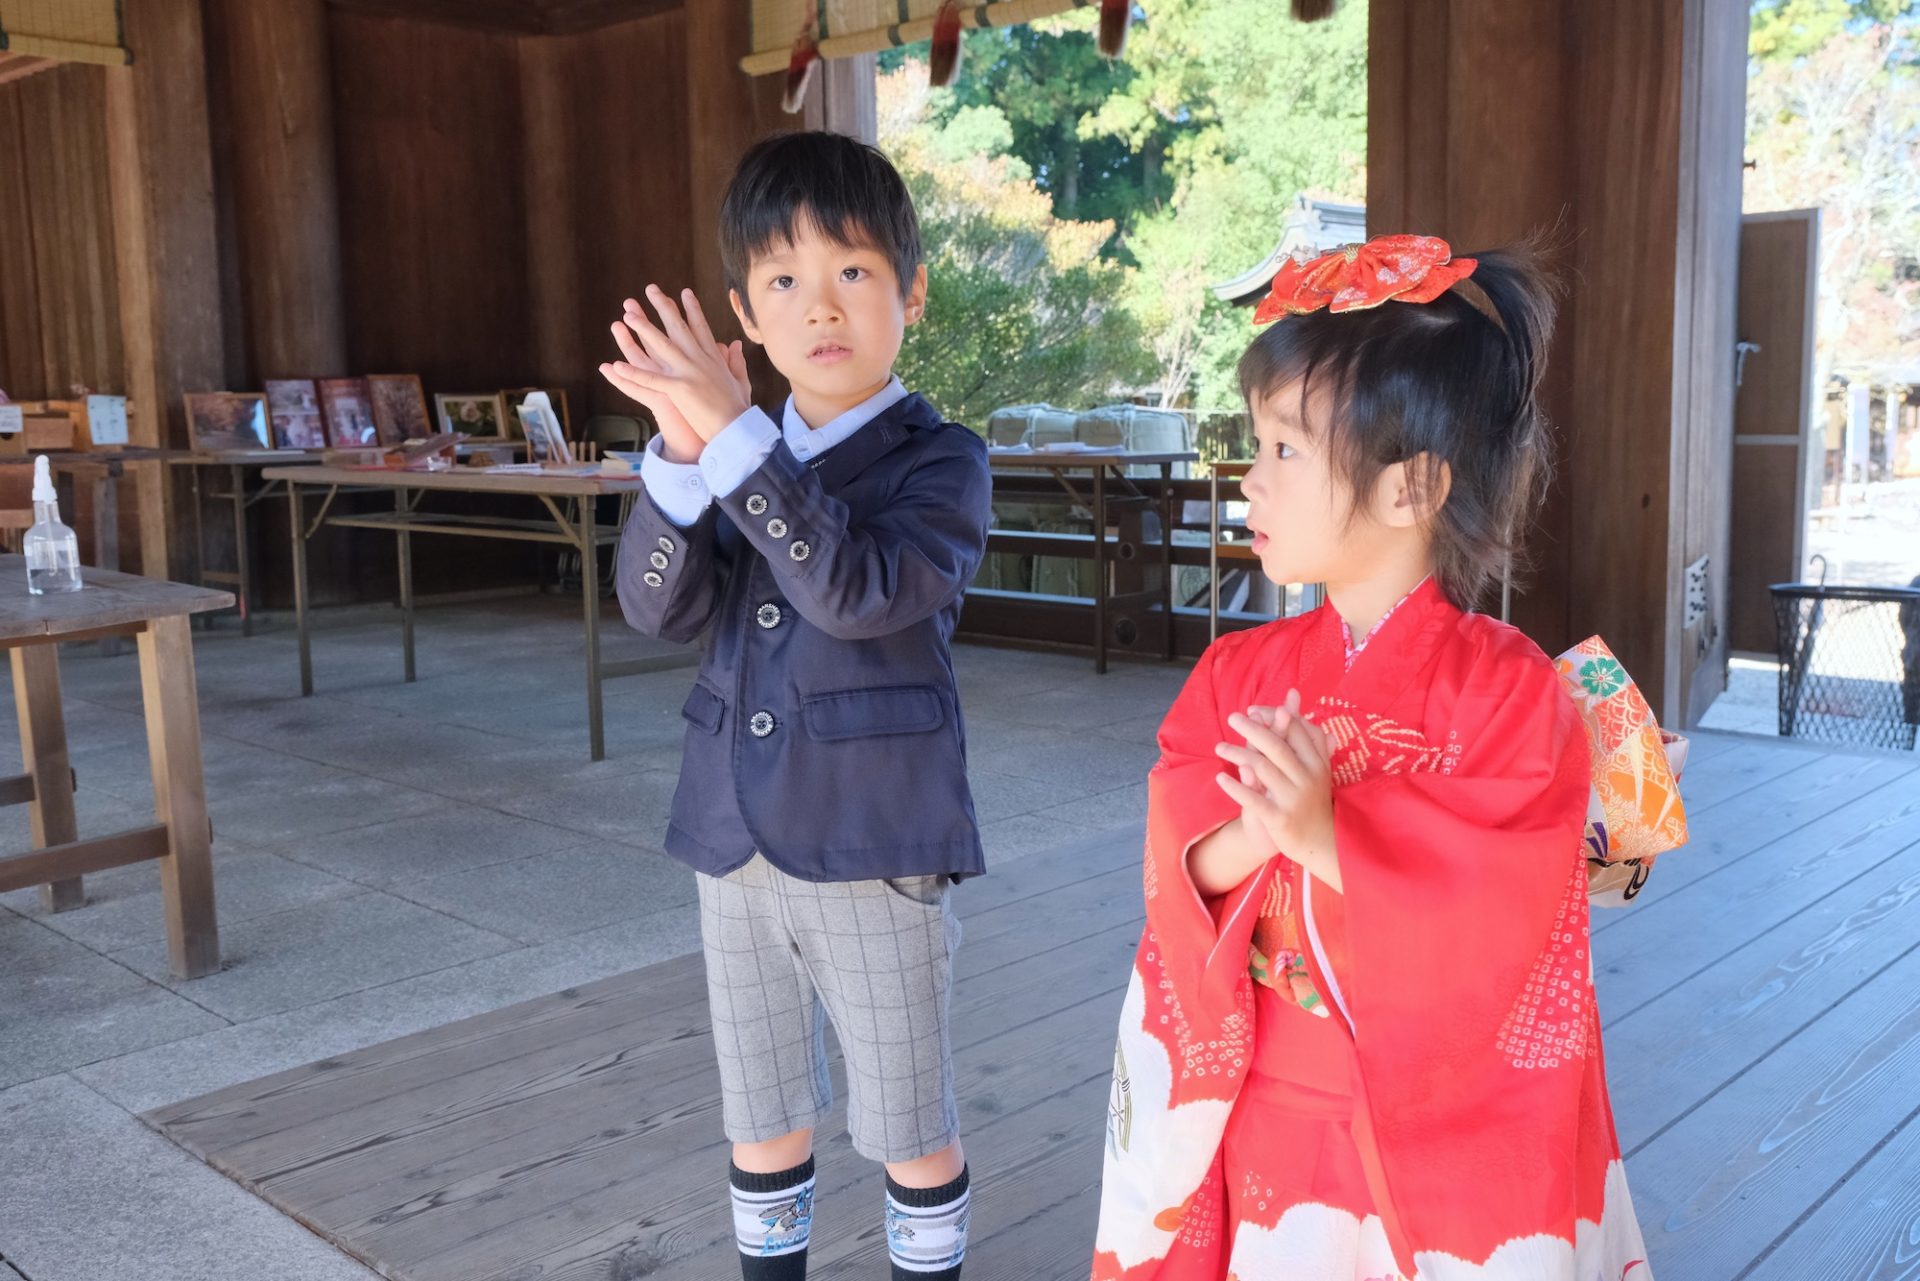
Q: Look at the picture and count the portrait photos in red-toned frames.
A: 2